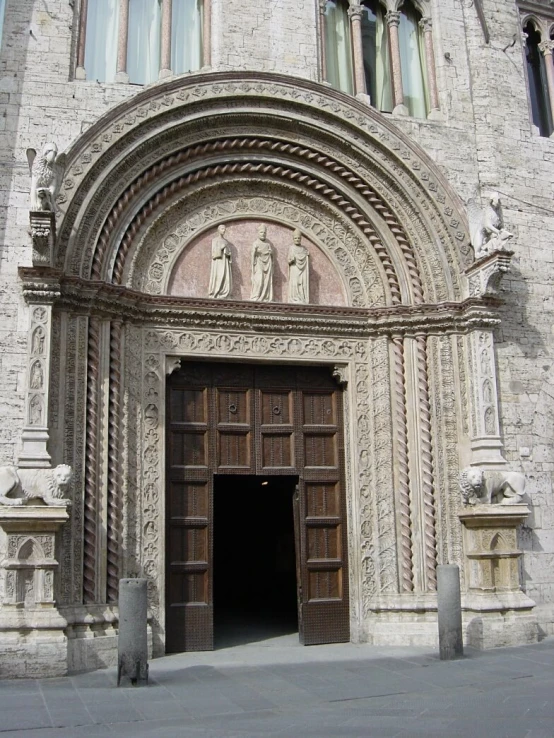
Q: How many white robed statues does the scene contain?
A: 3